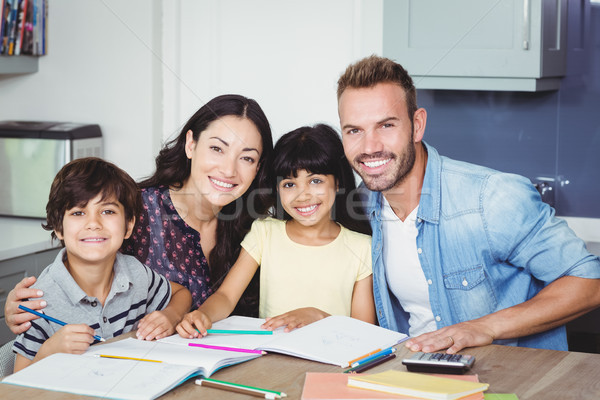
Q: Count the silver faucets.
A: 1